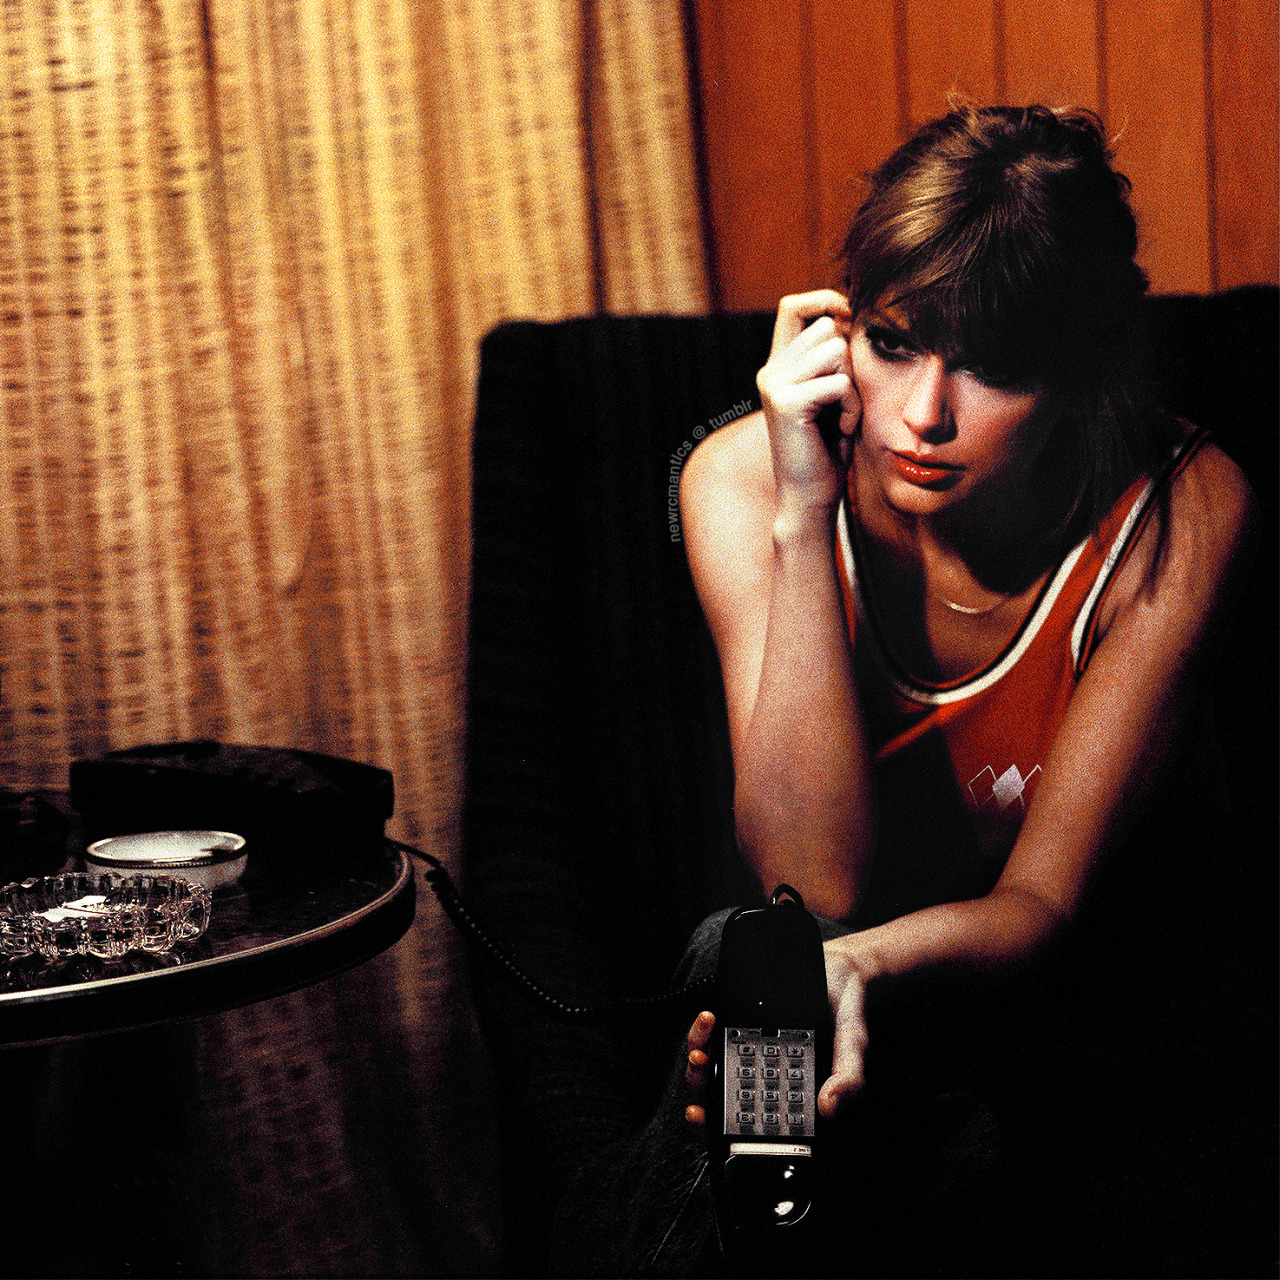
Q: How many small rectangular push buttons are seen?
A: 12